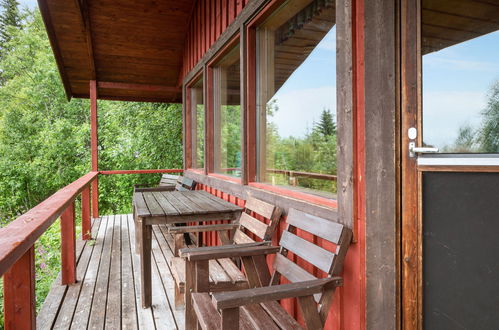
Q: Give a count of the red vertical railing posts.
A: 4